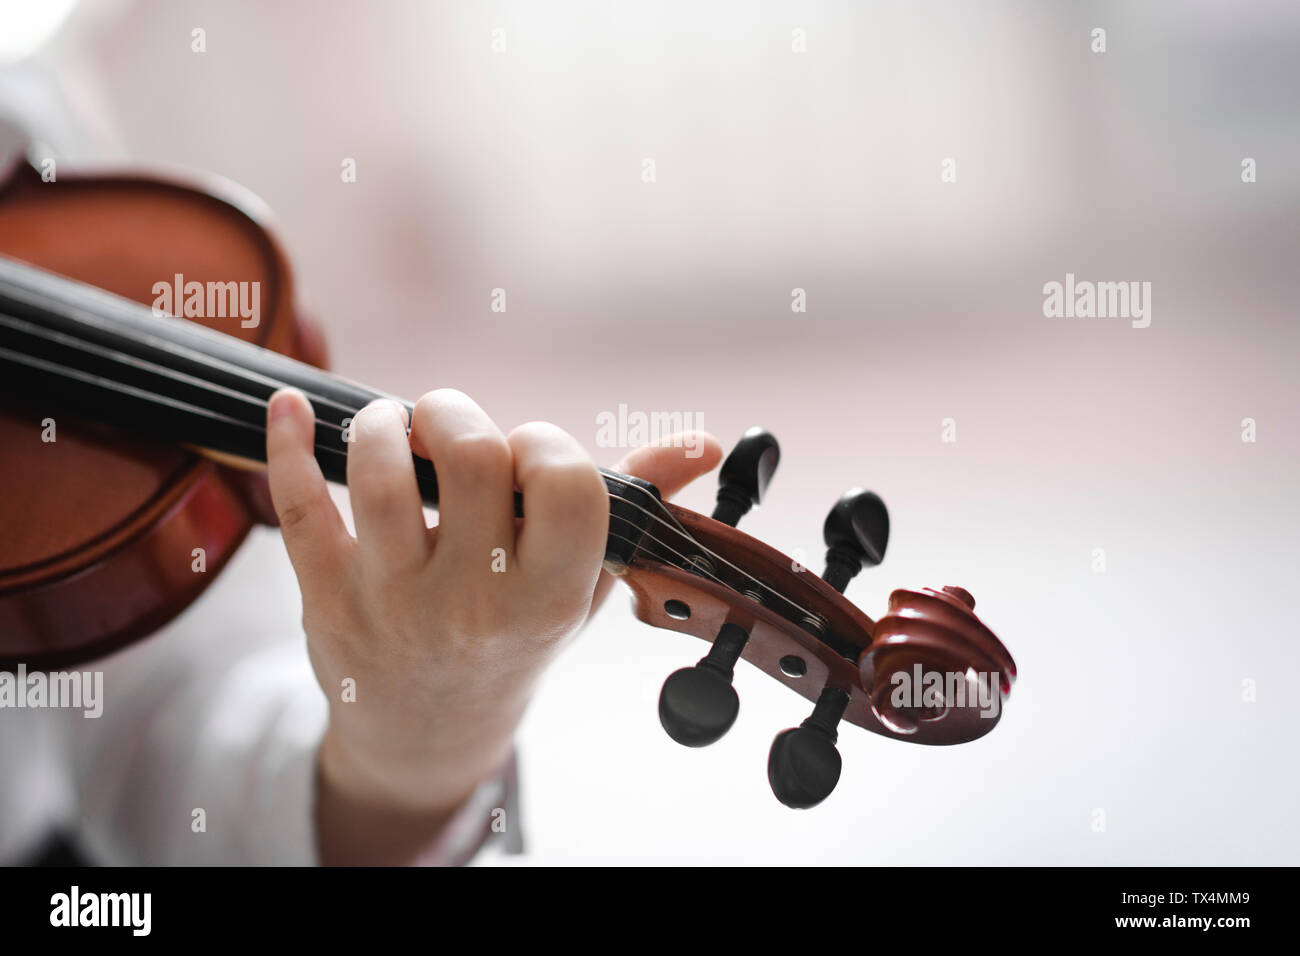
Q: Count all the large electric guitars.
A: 0